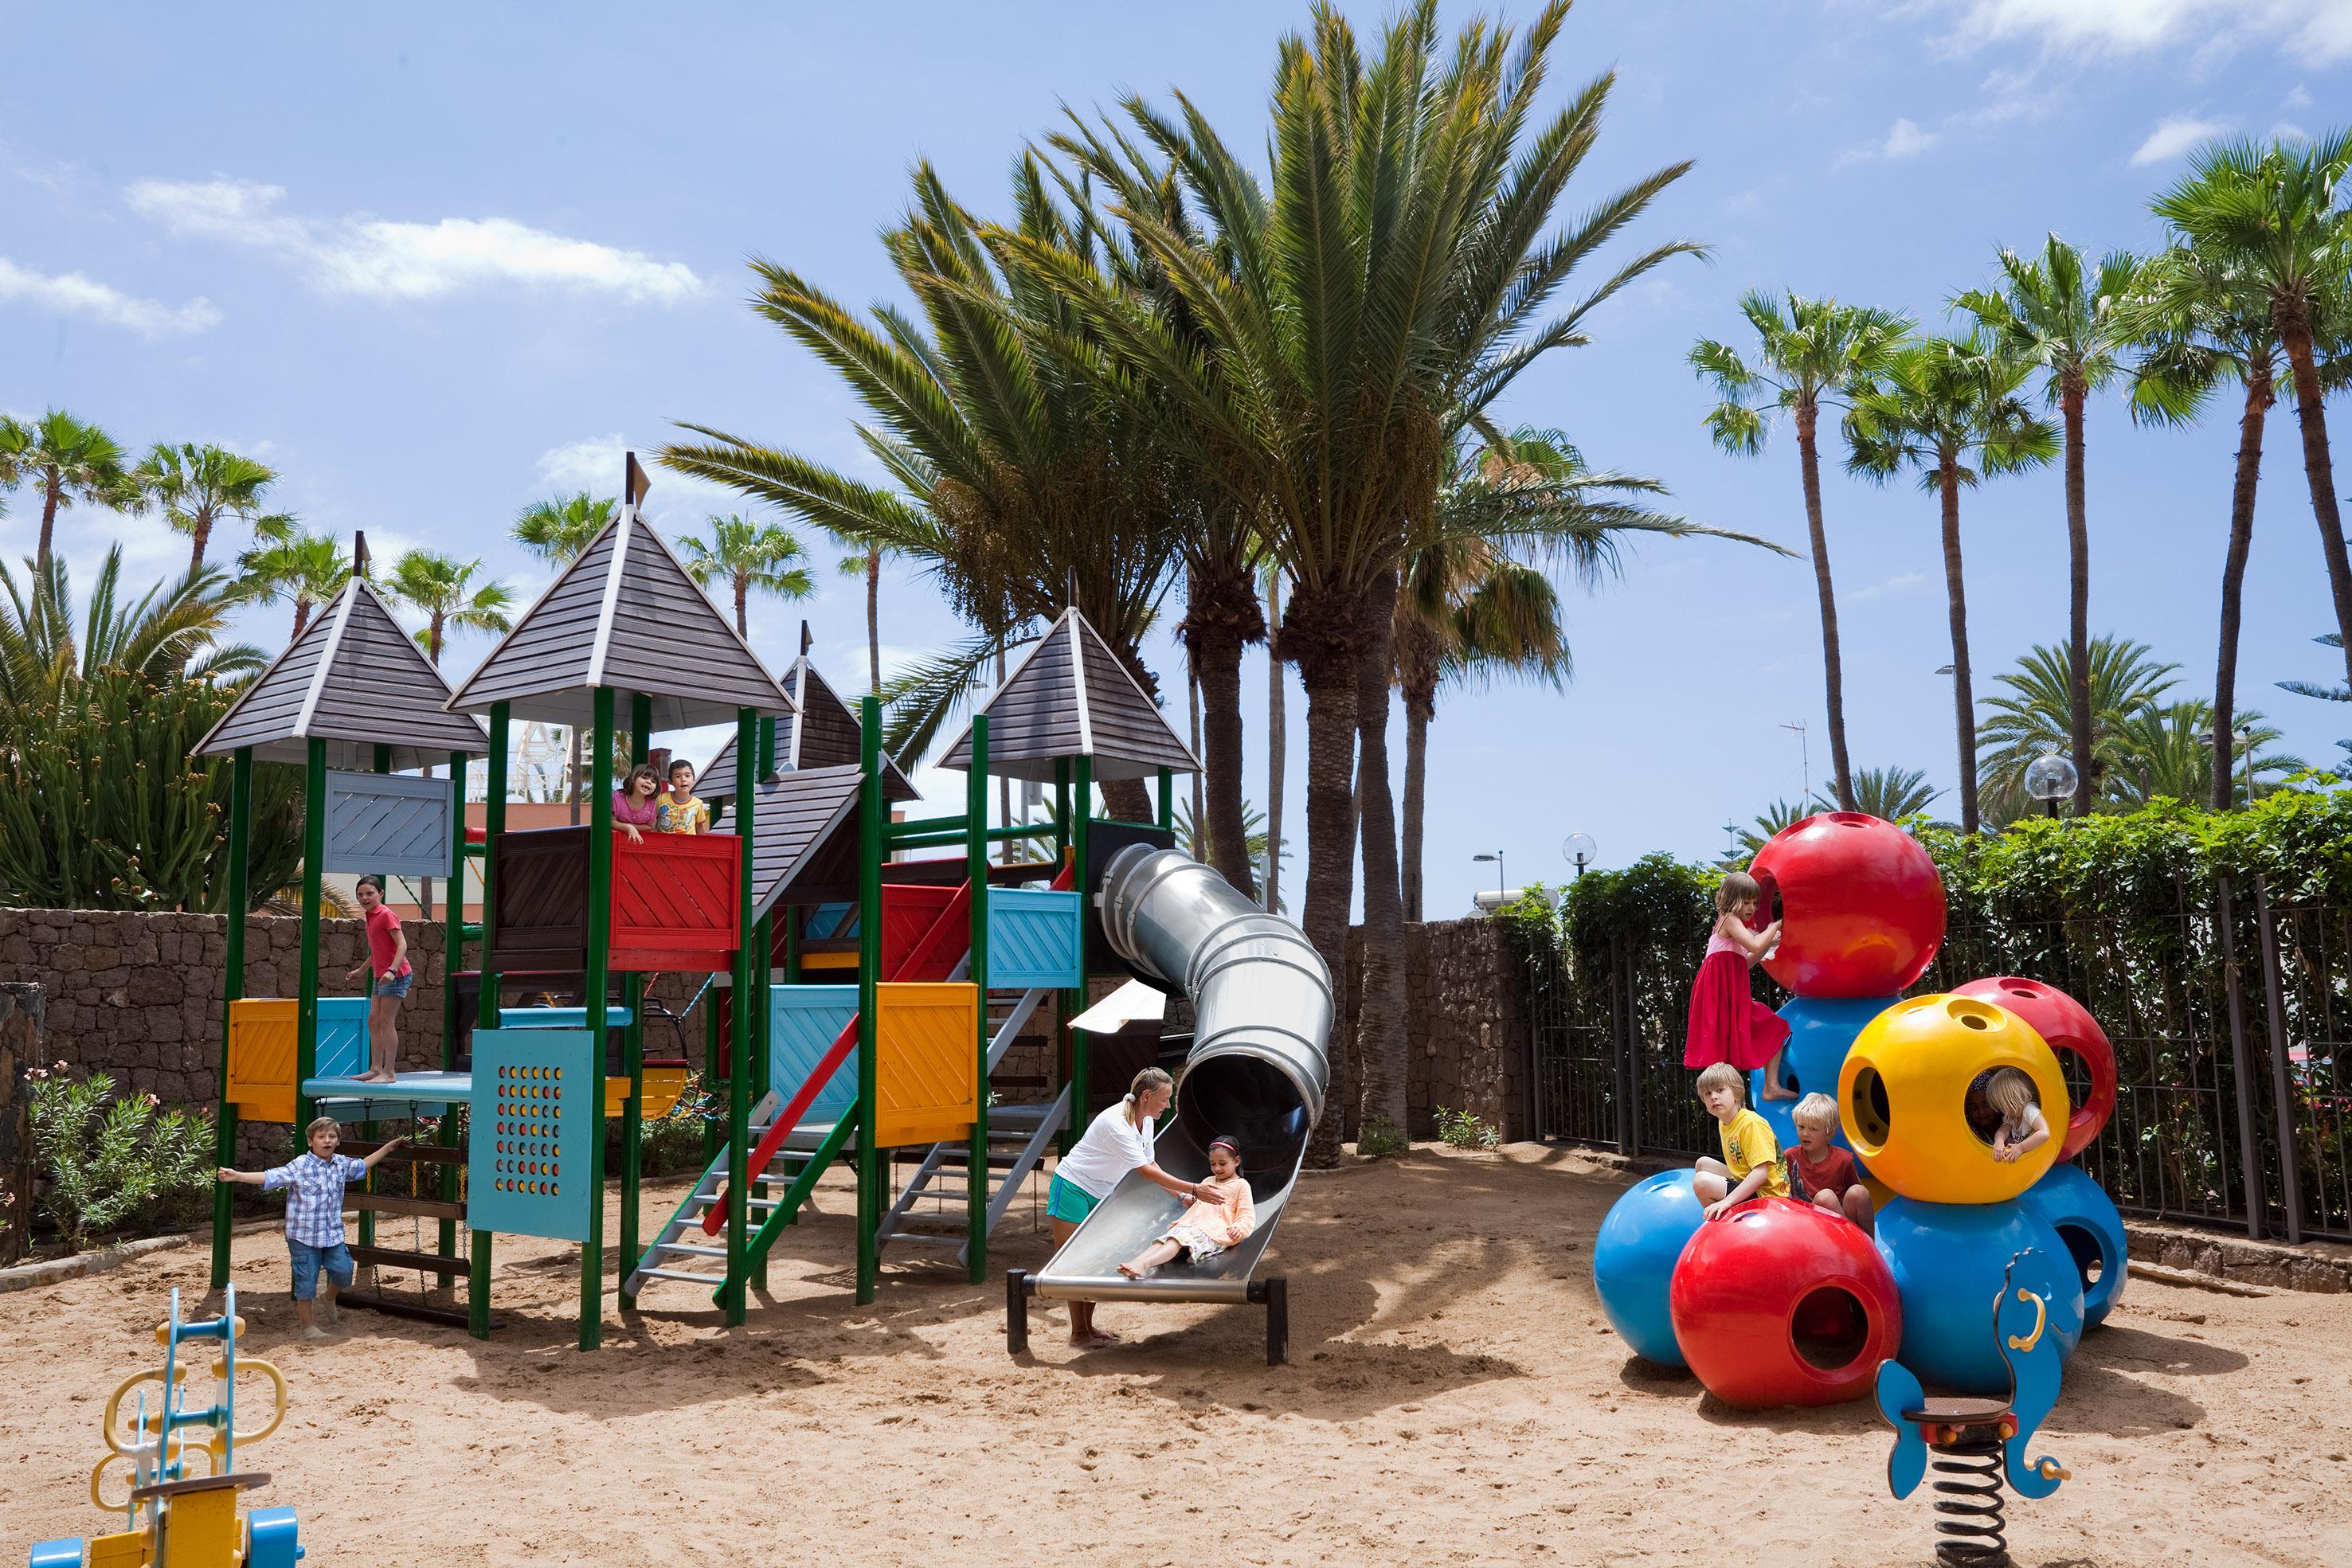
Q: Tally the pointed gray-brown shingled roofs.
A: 4